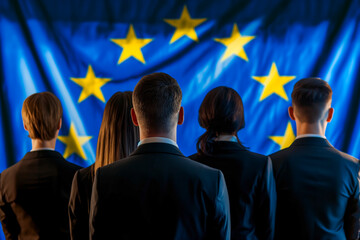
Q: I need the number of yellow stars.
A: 7